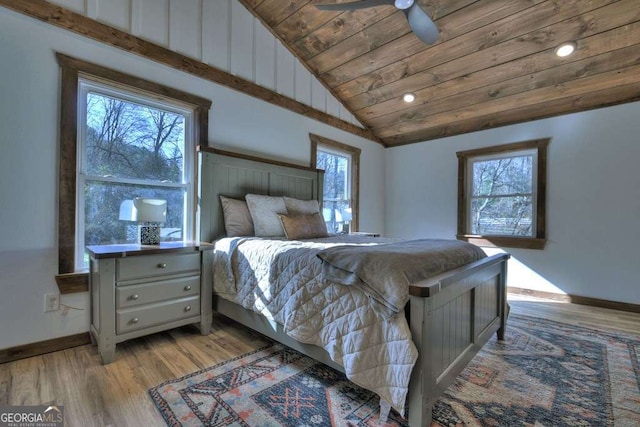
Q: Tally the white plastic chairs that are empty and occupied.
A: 0